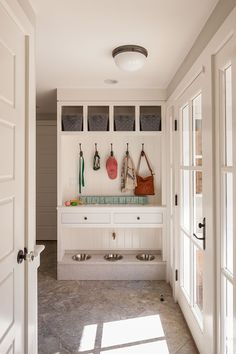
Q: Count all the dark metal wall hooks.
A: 5